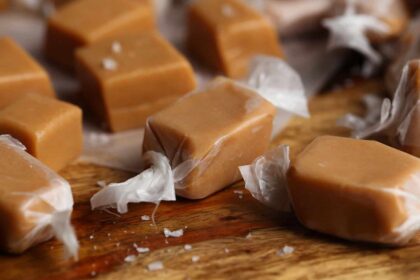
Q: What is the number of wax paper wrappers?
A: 5